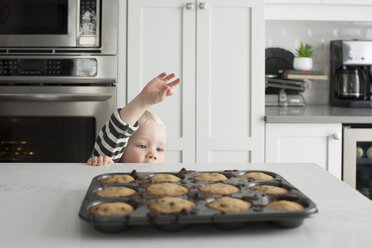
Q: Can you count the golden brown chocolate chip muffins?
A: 12